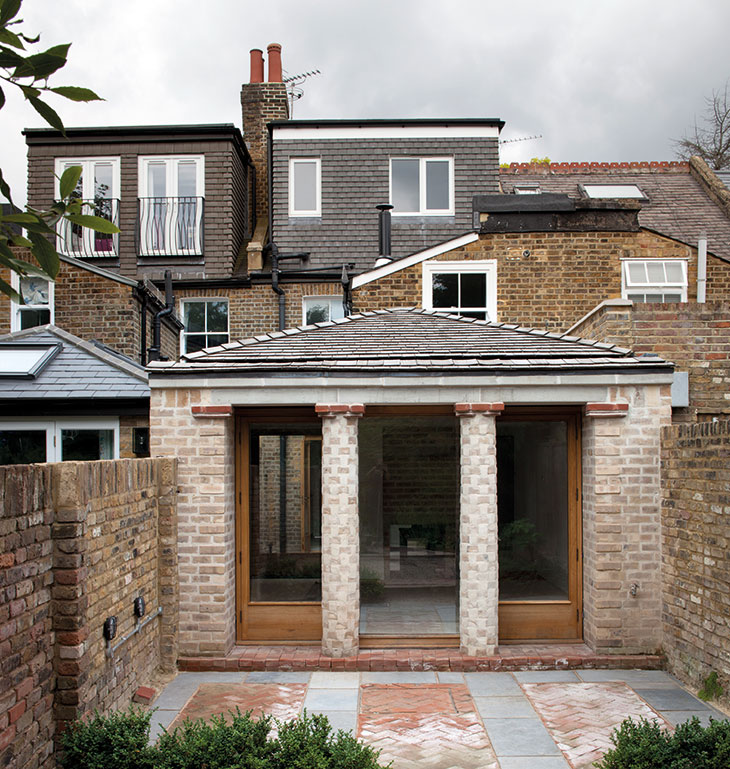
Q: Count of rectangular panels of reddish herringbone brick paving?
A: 3